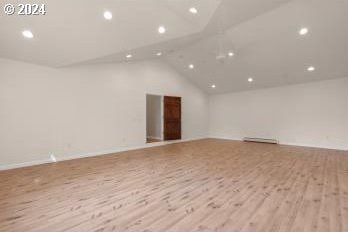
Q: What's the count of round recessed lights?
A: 12